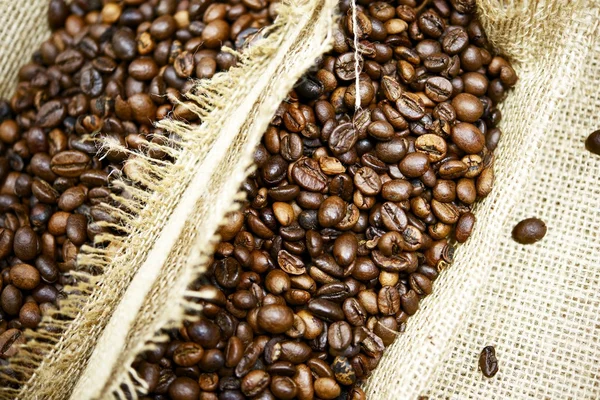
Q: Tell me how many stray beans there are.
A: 3